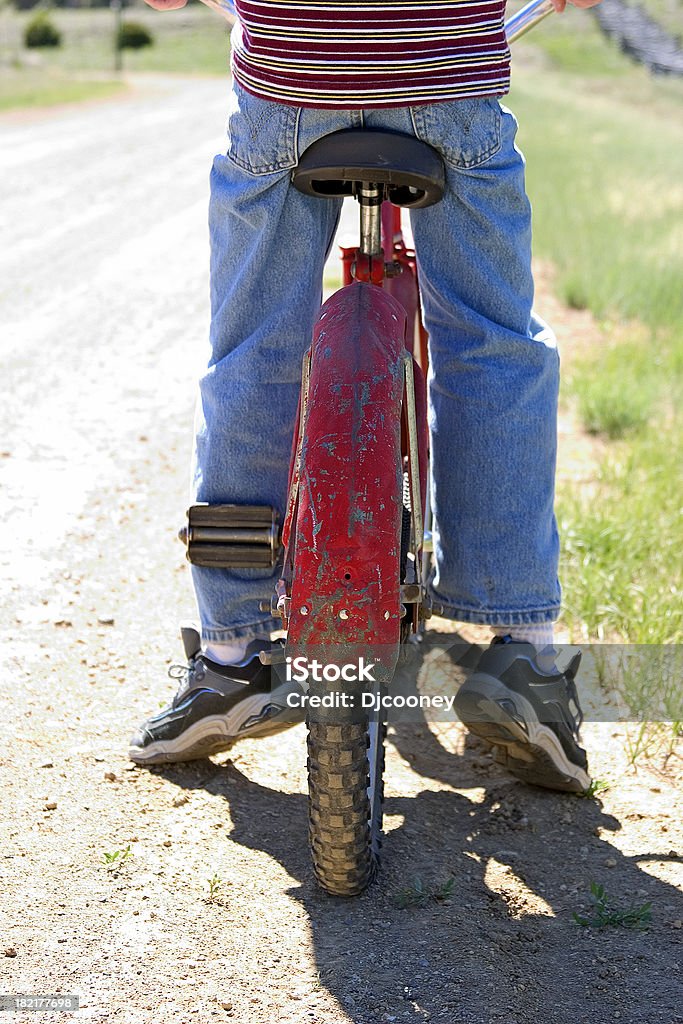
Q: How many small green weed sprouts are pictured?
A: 5